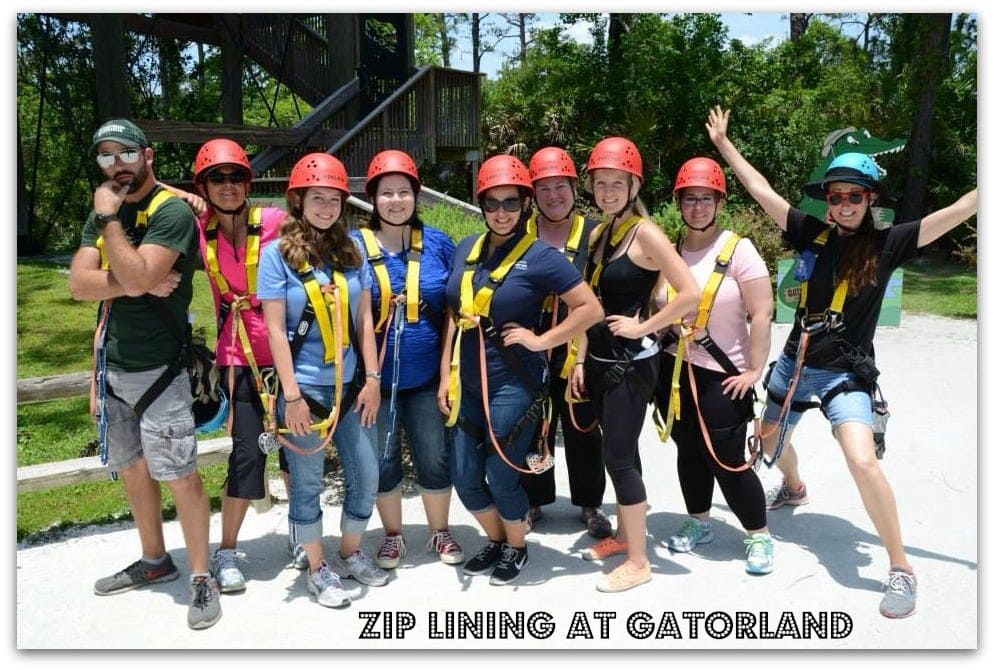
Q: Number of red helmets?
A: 7